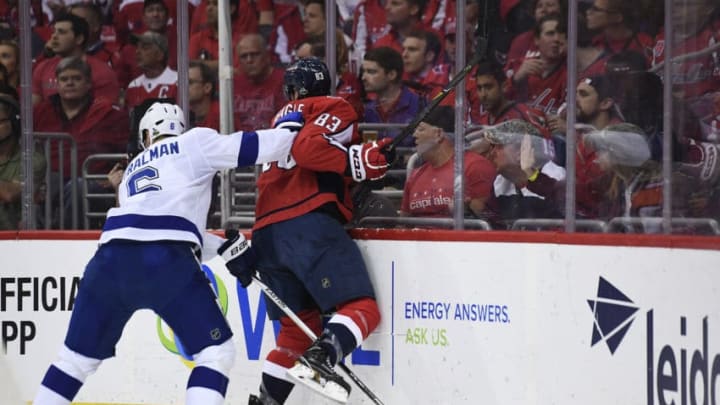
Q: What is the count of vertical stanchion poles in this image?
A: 7